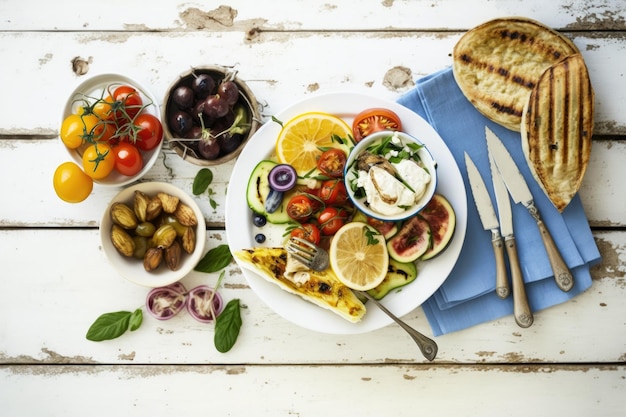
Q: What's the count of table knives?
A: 3